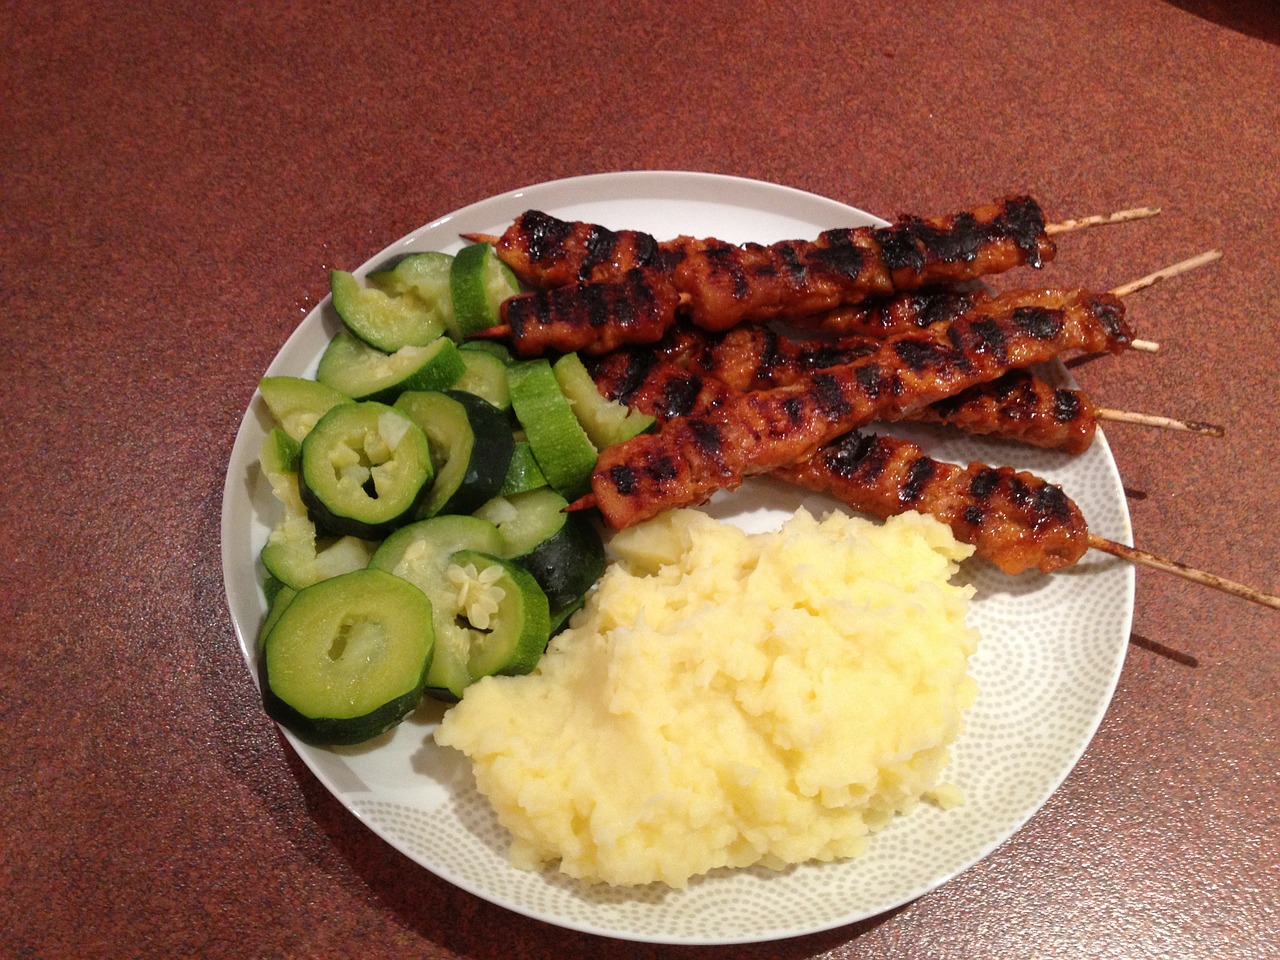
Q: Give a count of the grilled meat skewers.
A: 5